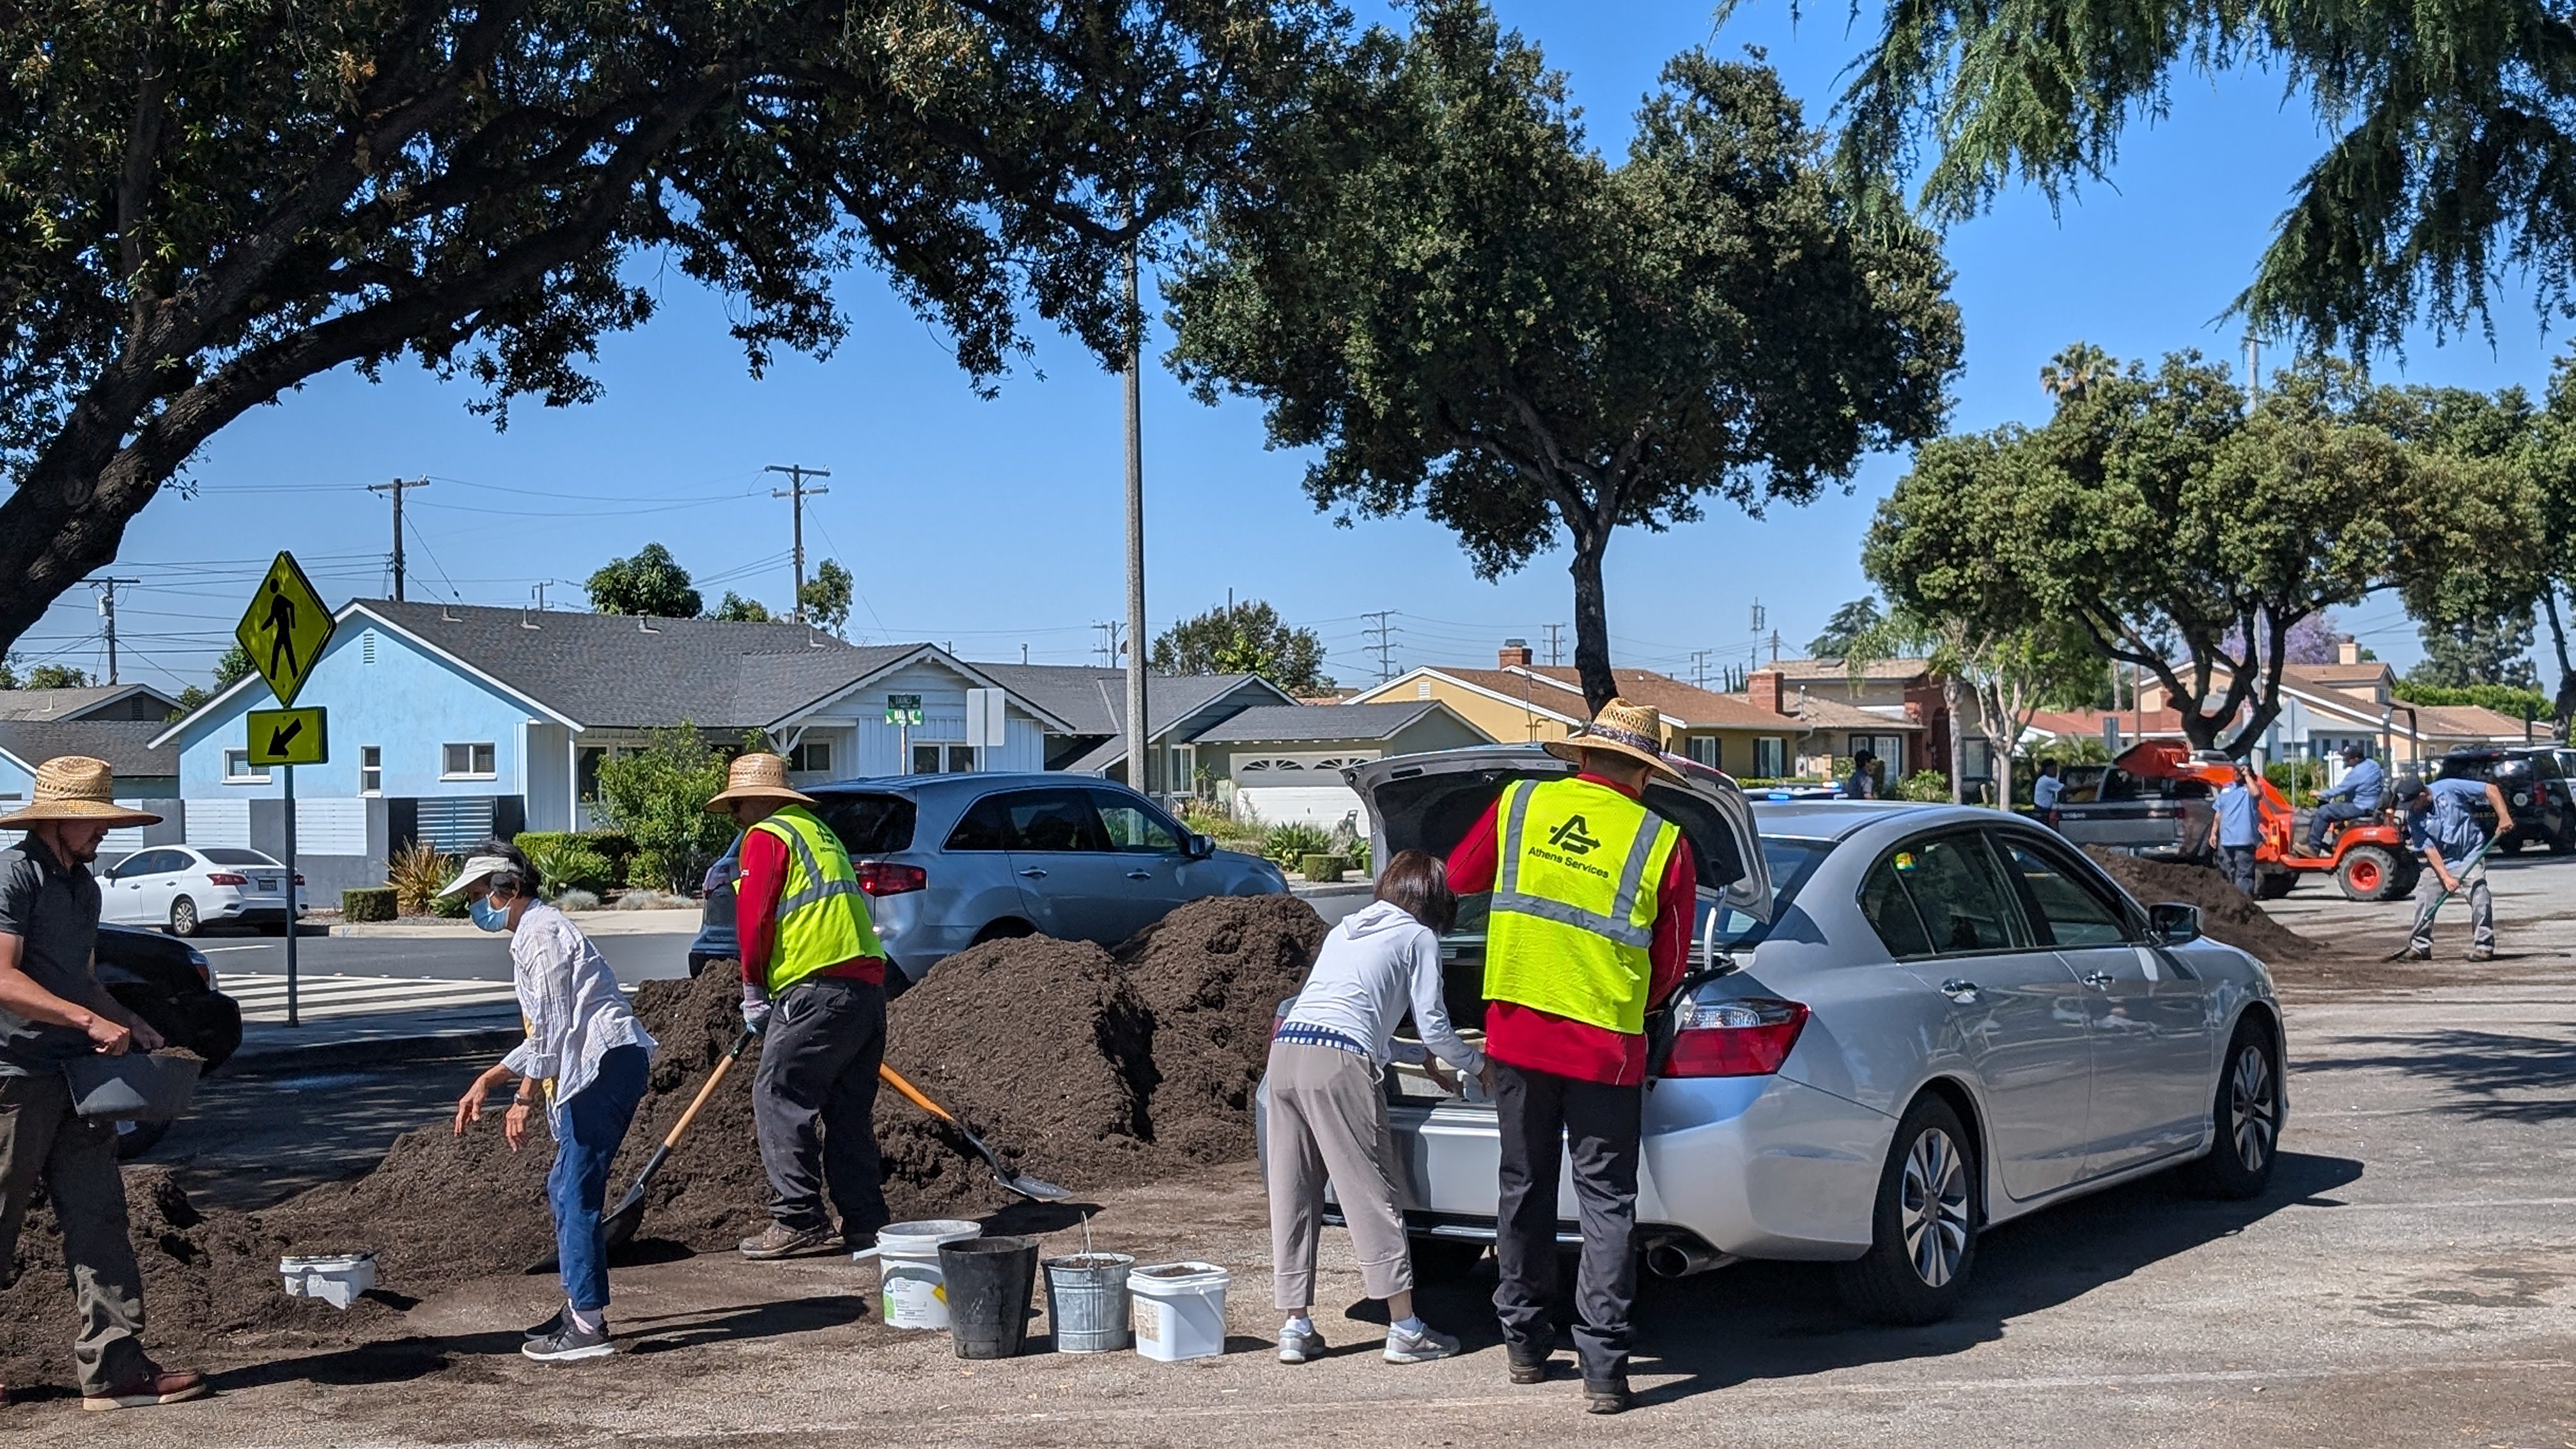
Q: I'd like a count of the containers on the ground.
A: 5